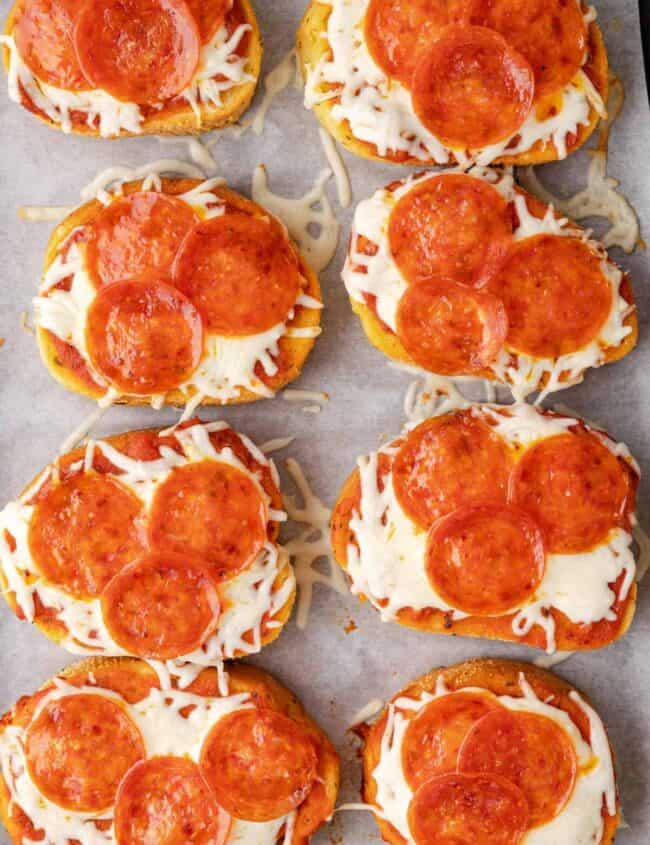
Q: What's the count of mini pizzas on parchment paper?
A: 8